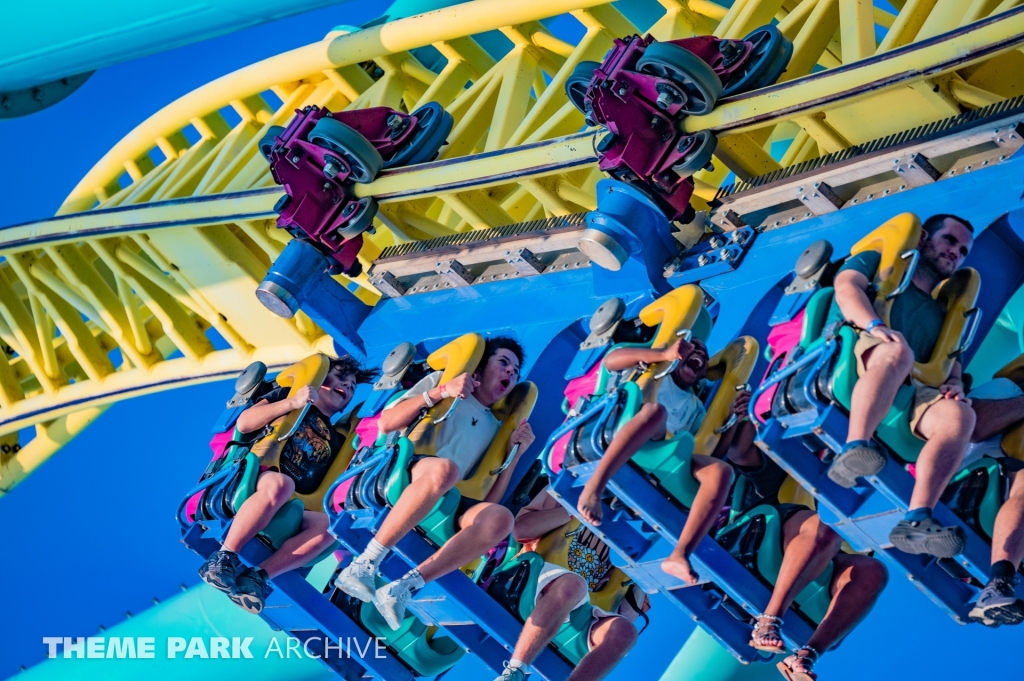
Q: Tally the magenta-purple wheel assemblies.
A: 2